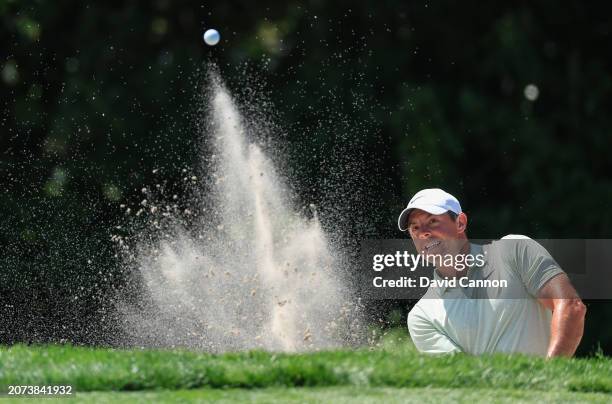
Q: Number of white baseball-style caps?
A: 1